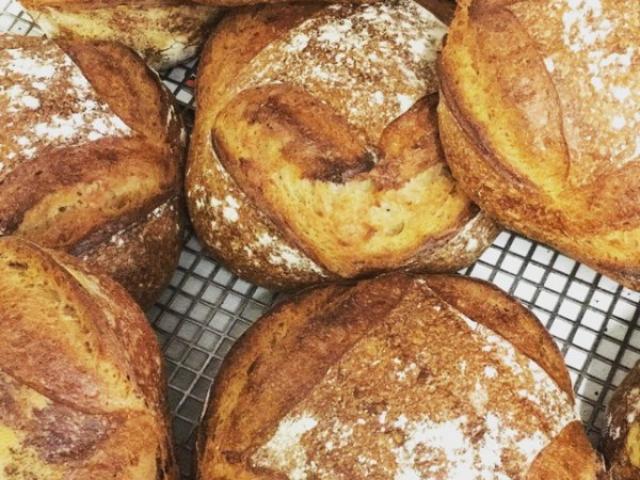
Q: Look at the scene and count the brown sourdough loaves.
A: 7